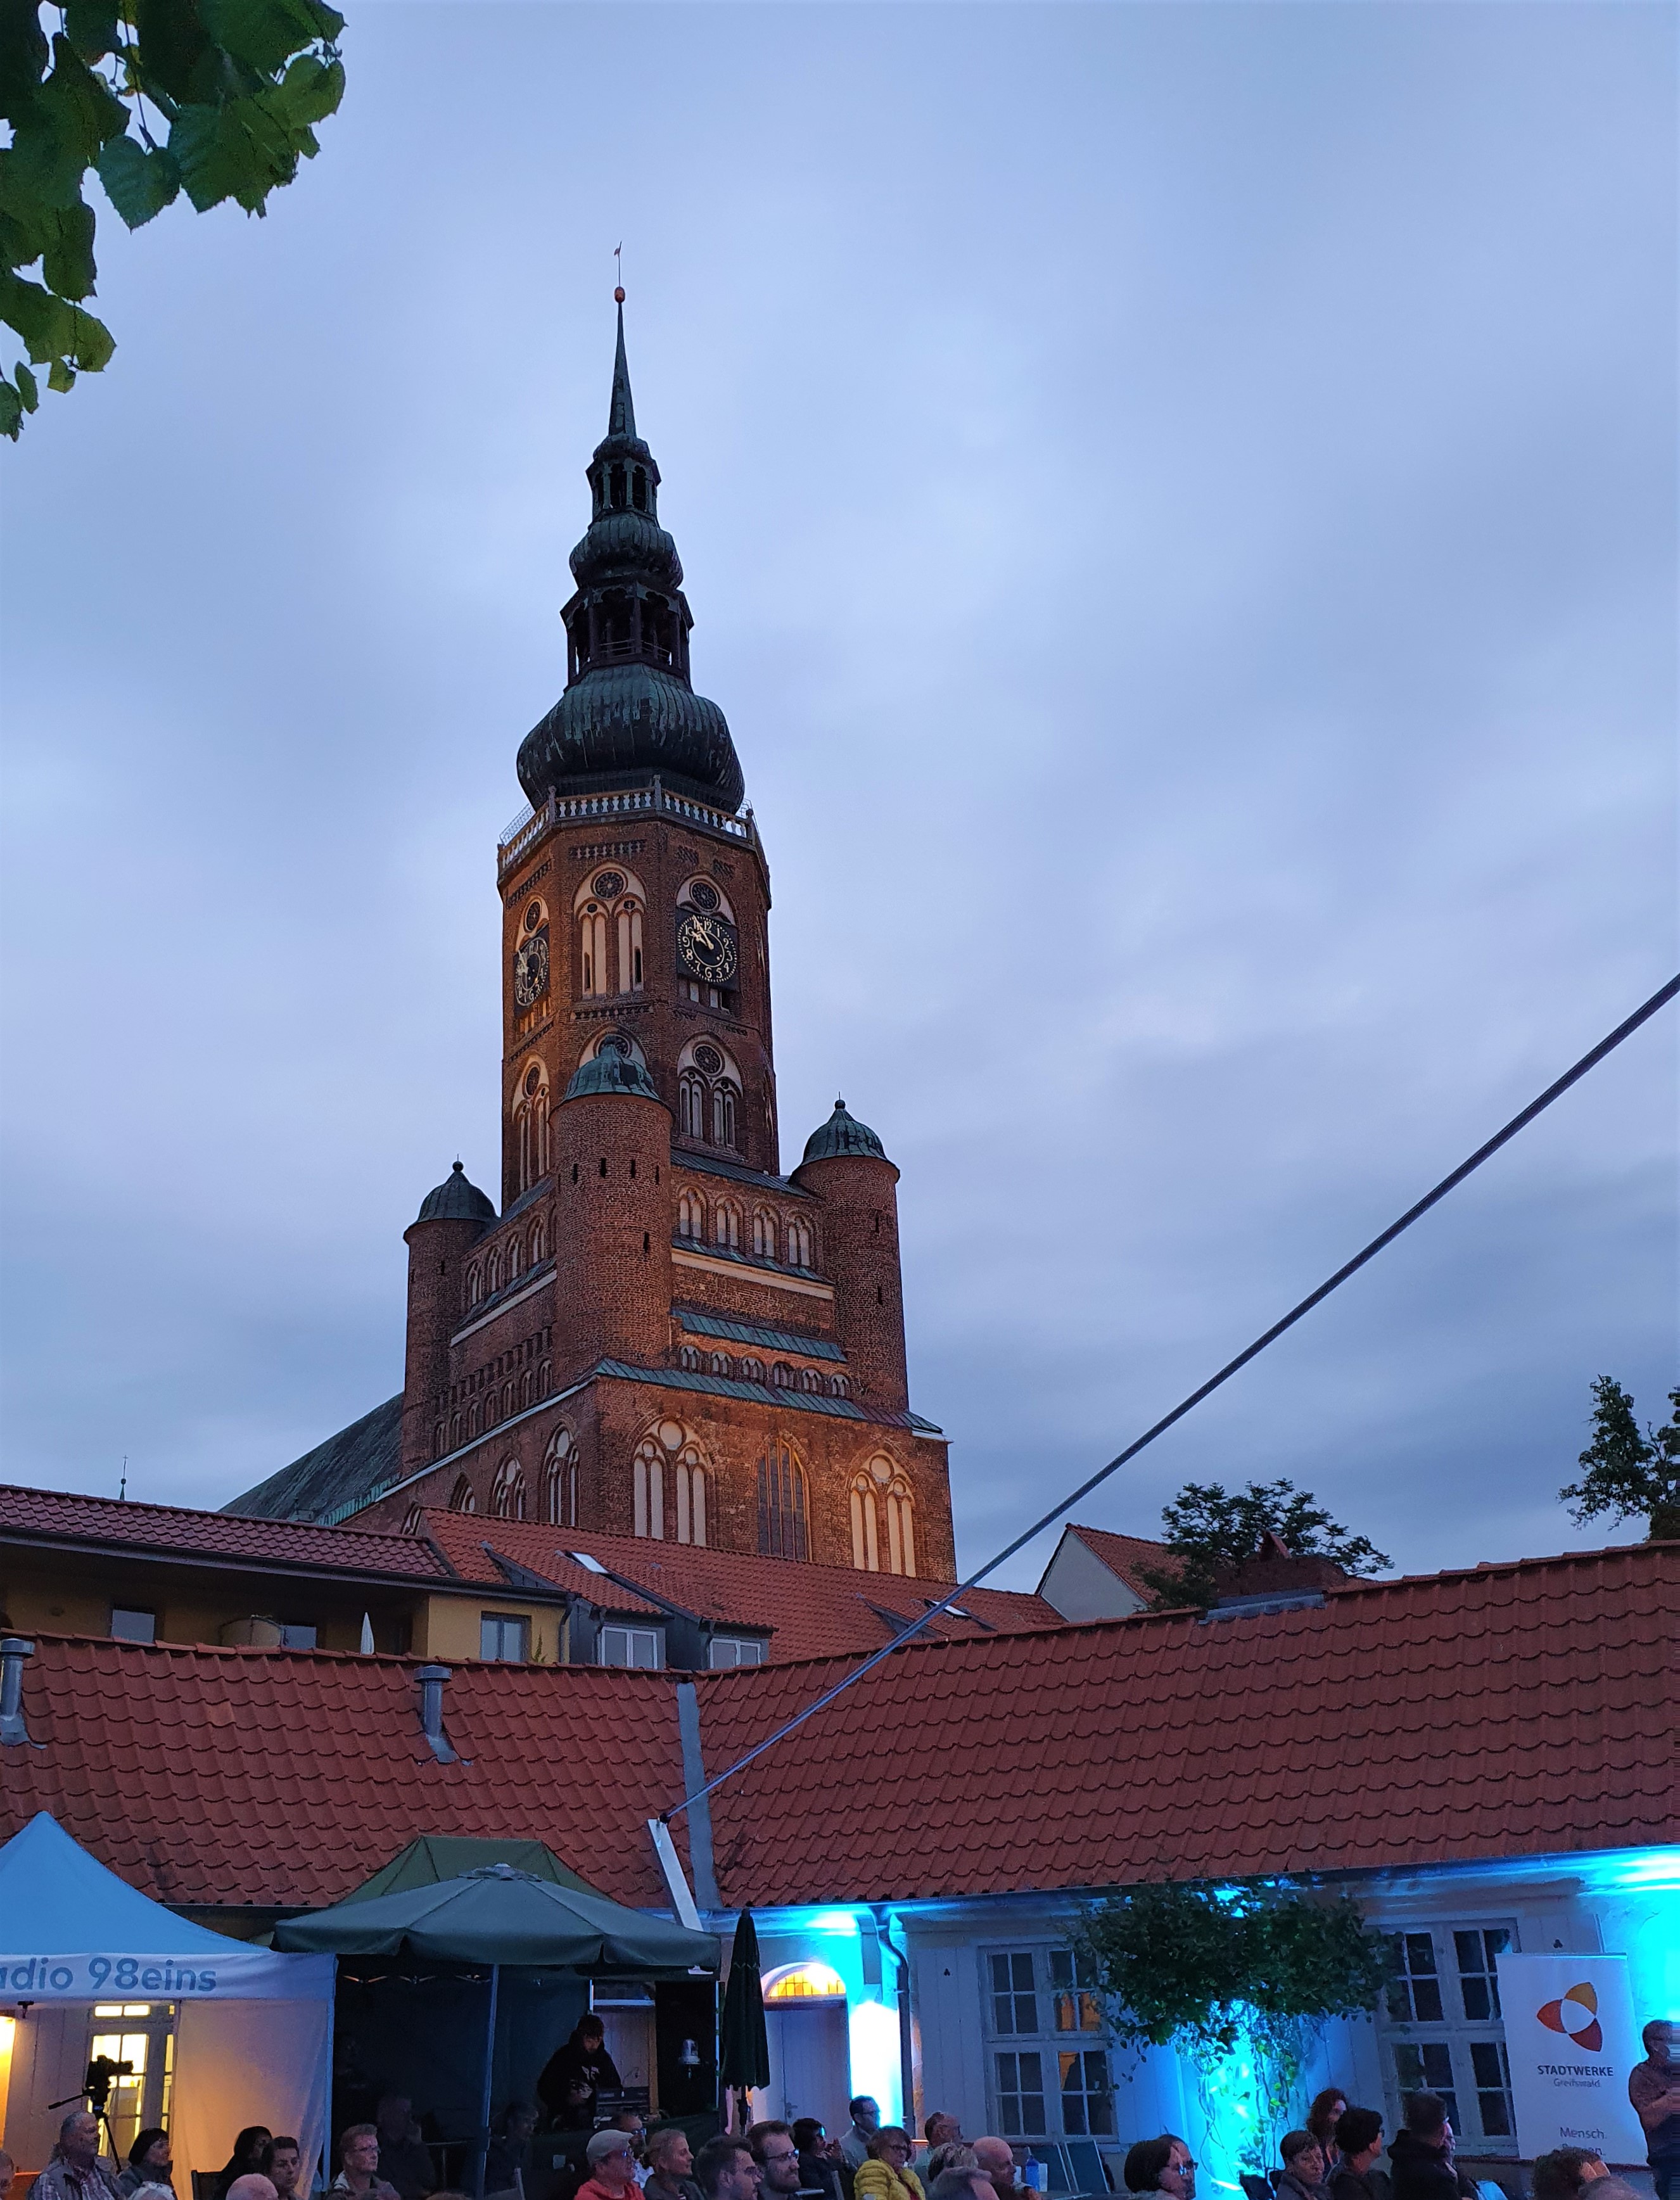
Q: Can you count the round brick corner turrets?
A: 3